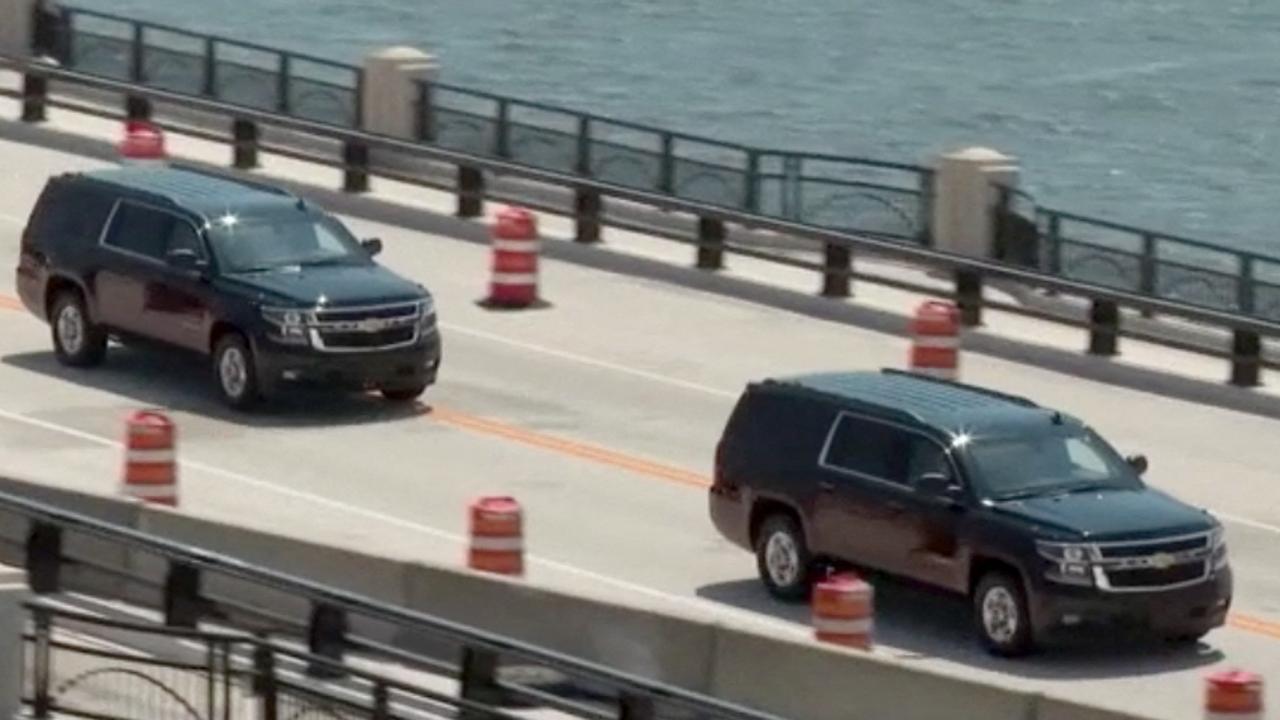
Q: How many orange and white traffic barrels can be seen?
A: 7